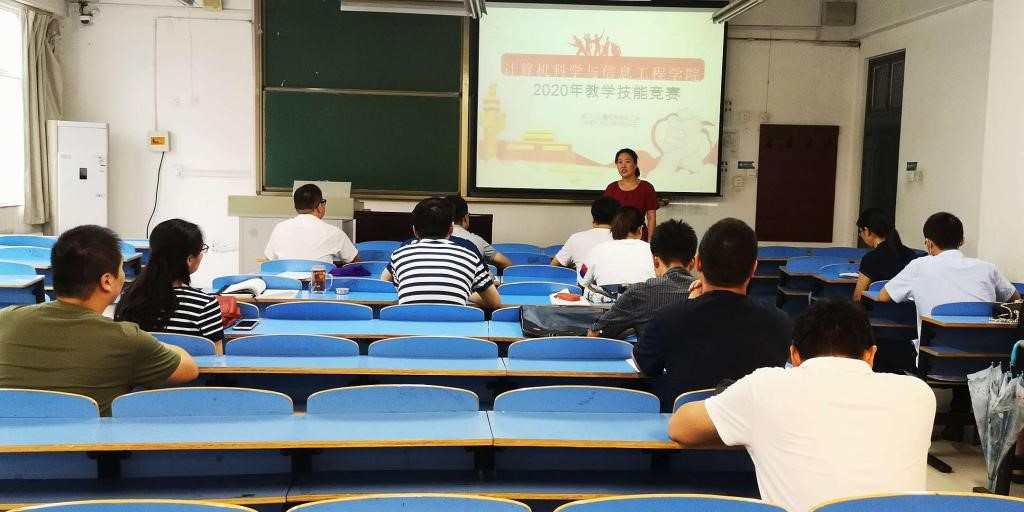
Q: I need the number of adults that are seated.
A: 12